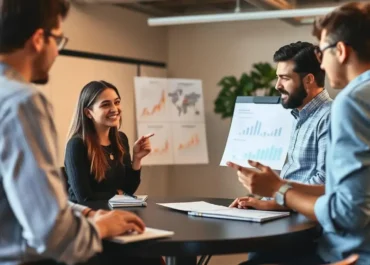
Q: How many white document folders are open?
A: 1